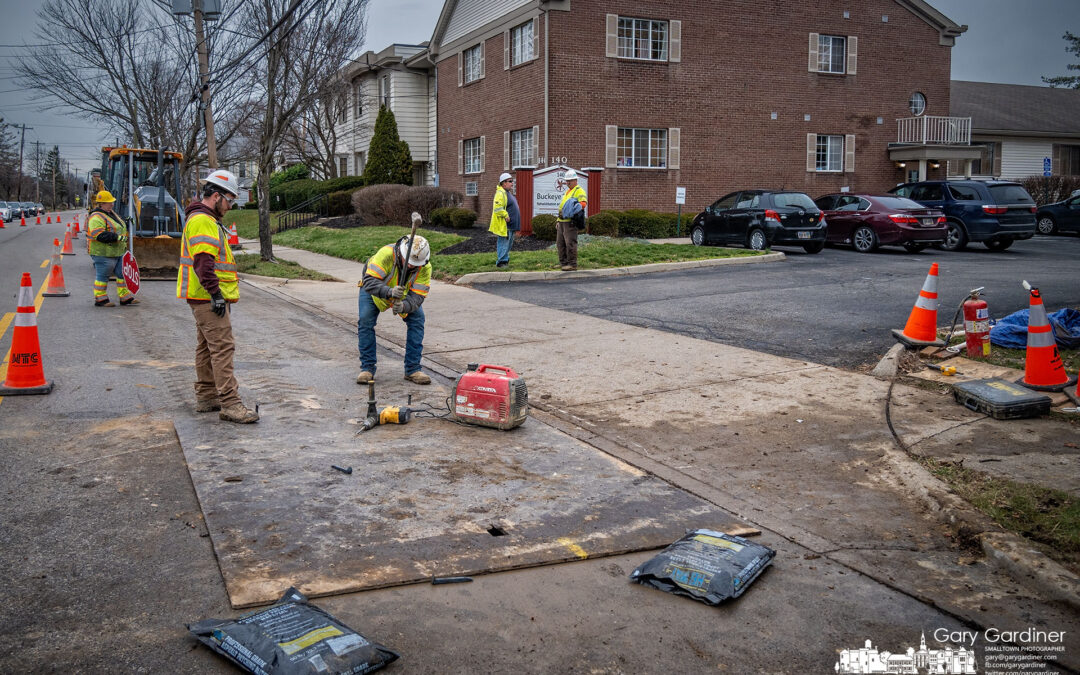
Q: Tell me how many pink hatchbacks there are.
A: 0